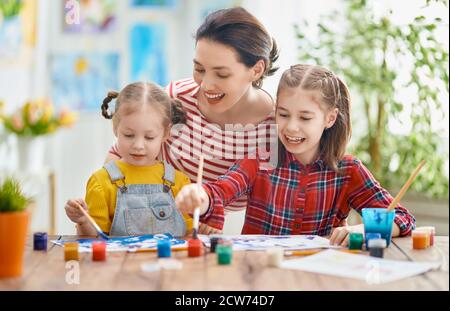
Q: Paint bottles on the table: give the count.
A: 13